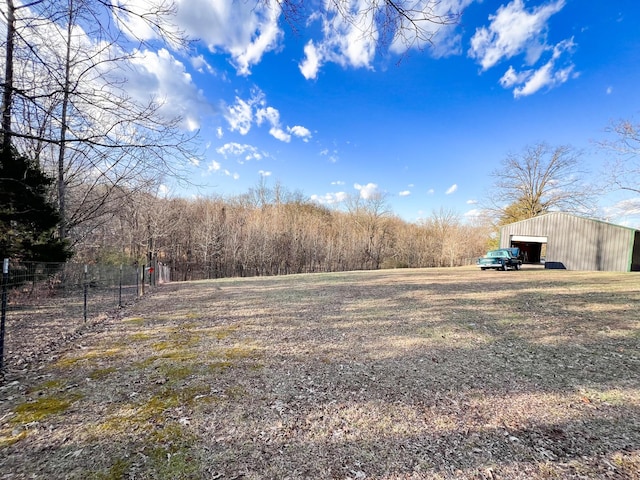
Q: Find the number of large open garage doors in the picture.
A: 1